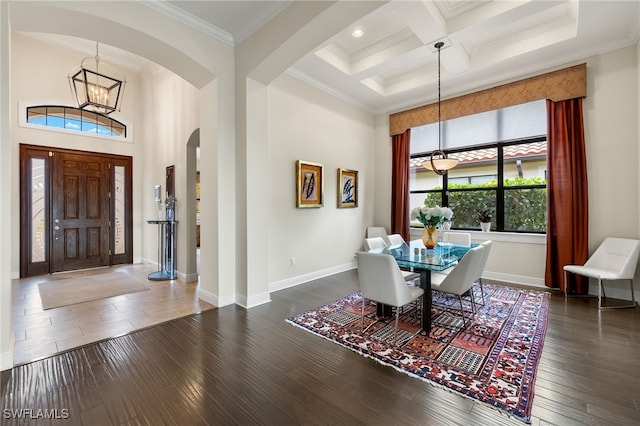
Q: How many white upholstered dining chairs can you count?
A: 8